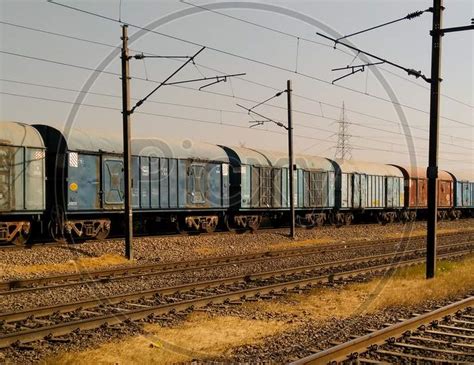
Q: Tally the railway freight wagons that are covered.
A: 6